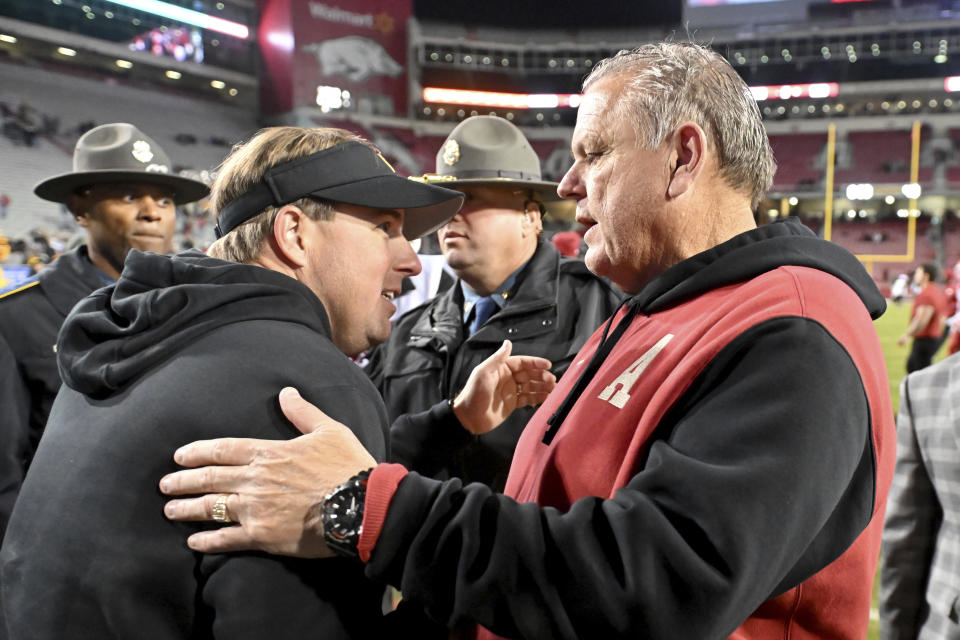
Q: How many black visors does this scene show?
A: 1